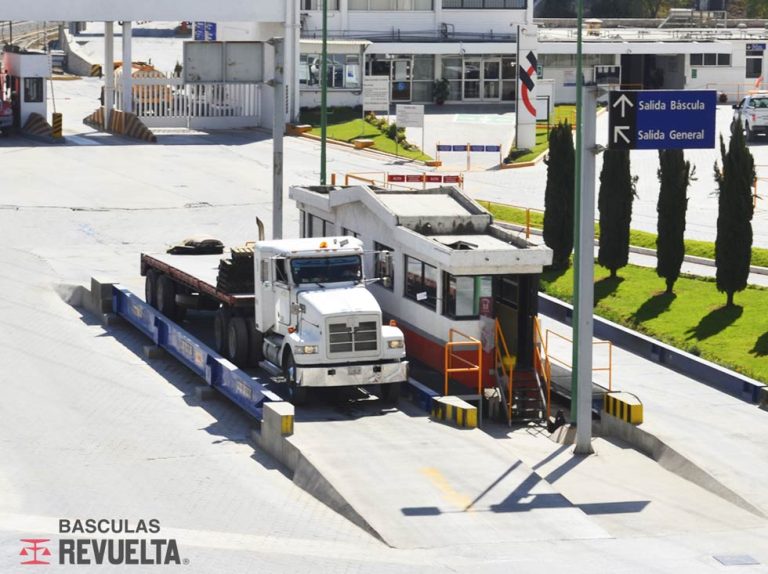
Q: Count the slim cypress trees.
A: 4